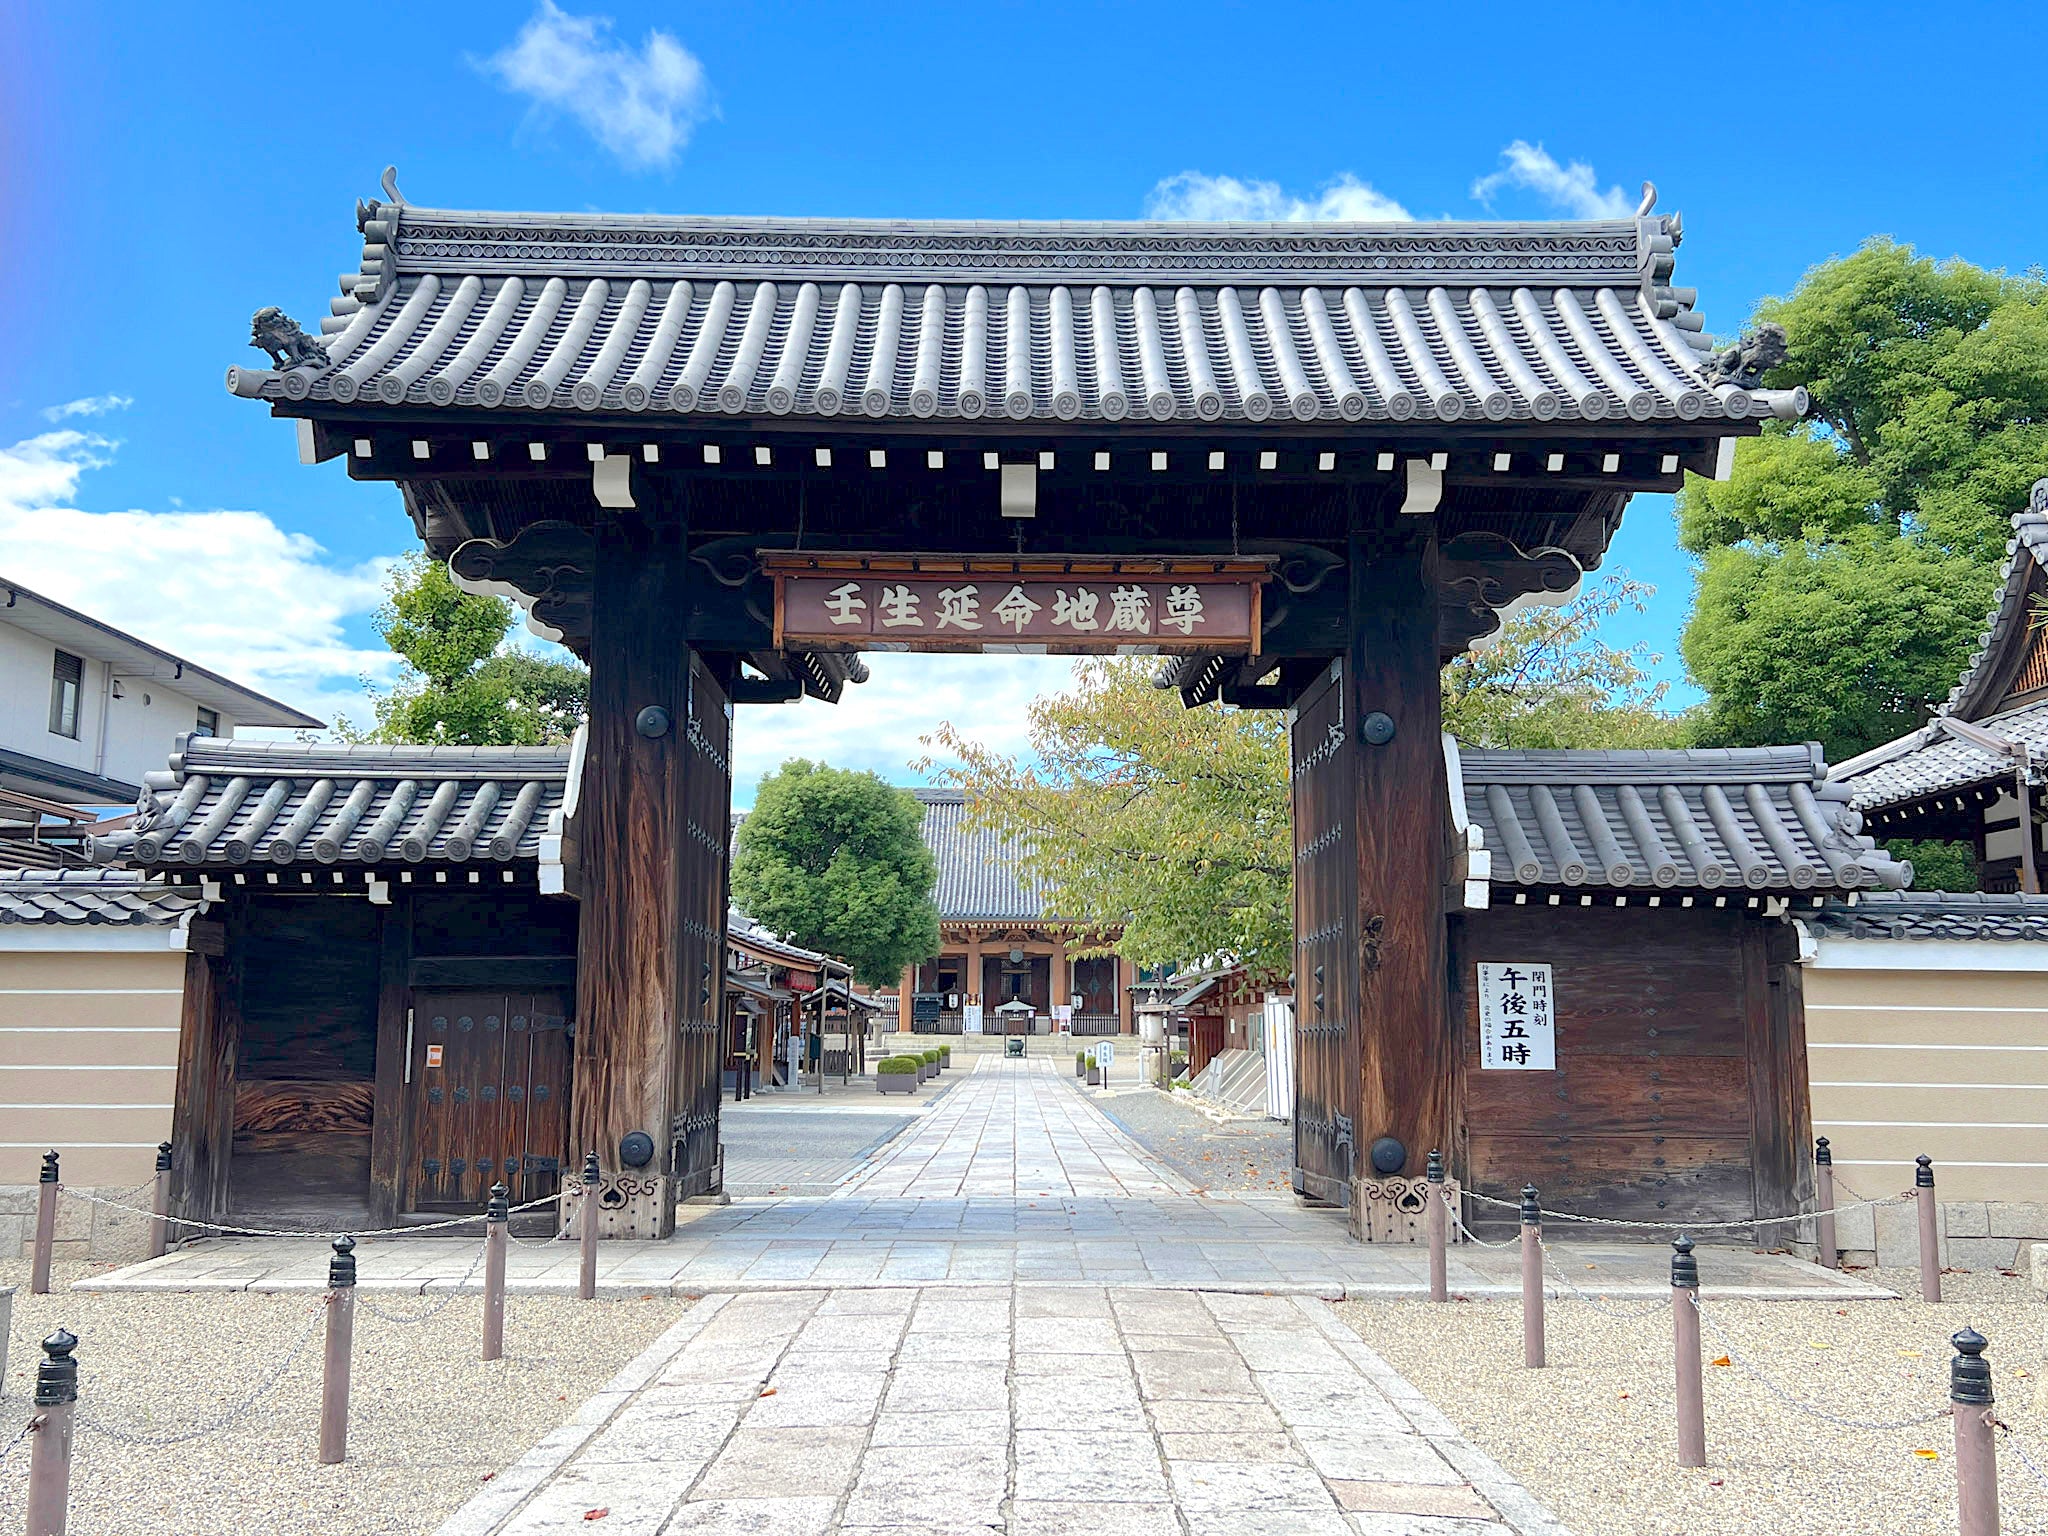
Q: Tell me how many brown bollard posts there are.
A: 12